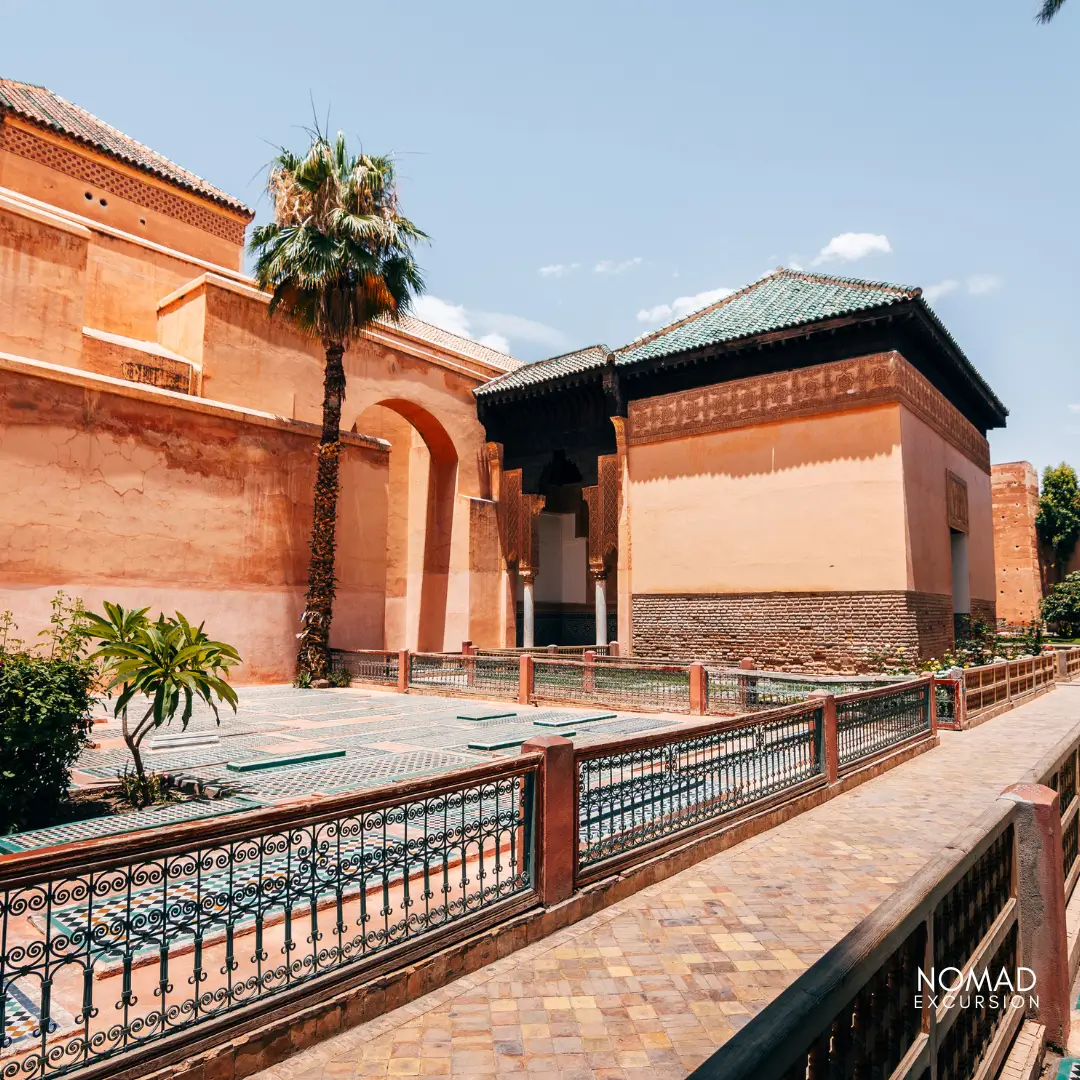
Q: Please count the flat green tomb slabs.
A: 4